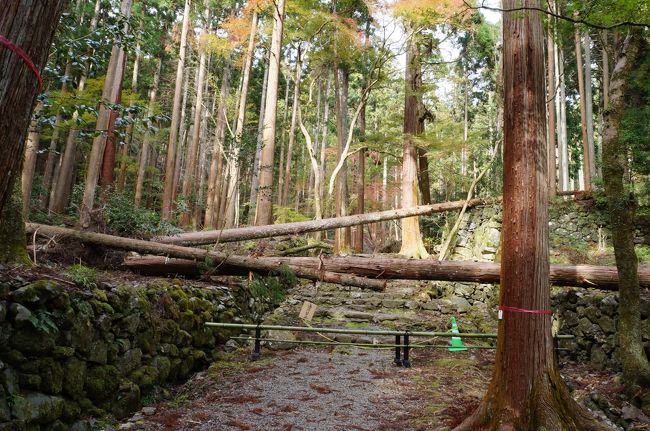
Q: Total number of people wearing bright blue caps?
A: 0